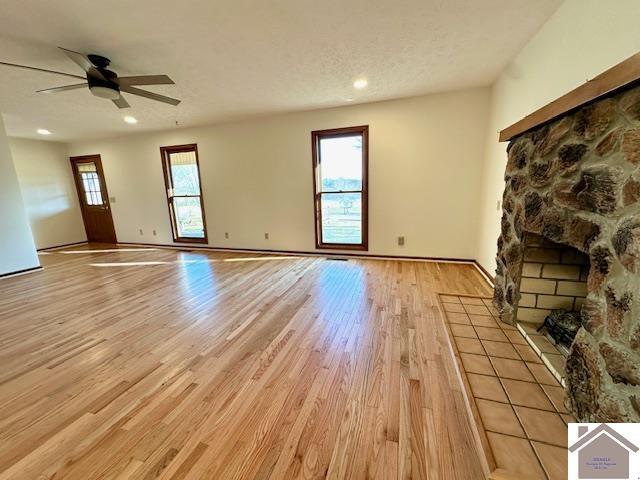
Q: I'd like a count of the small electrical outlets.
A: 5